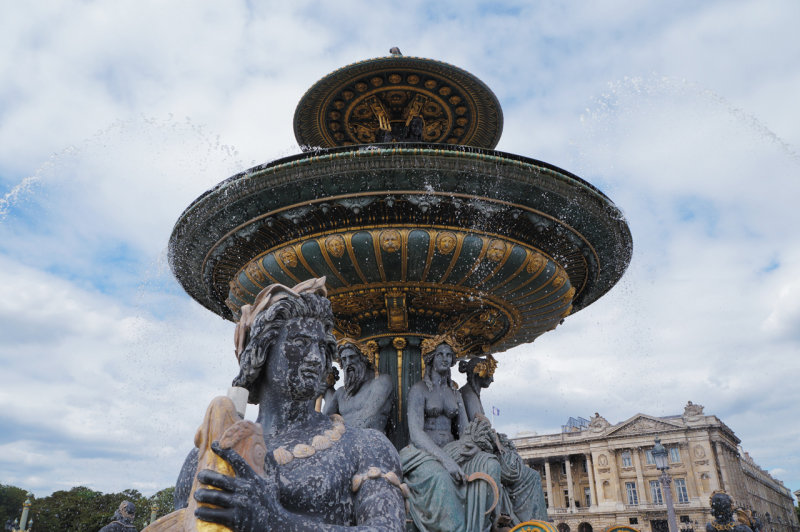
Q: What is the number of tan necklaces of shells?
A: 1